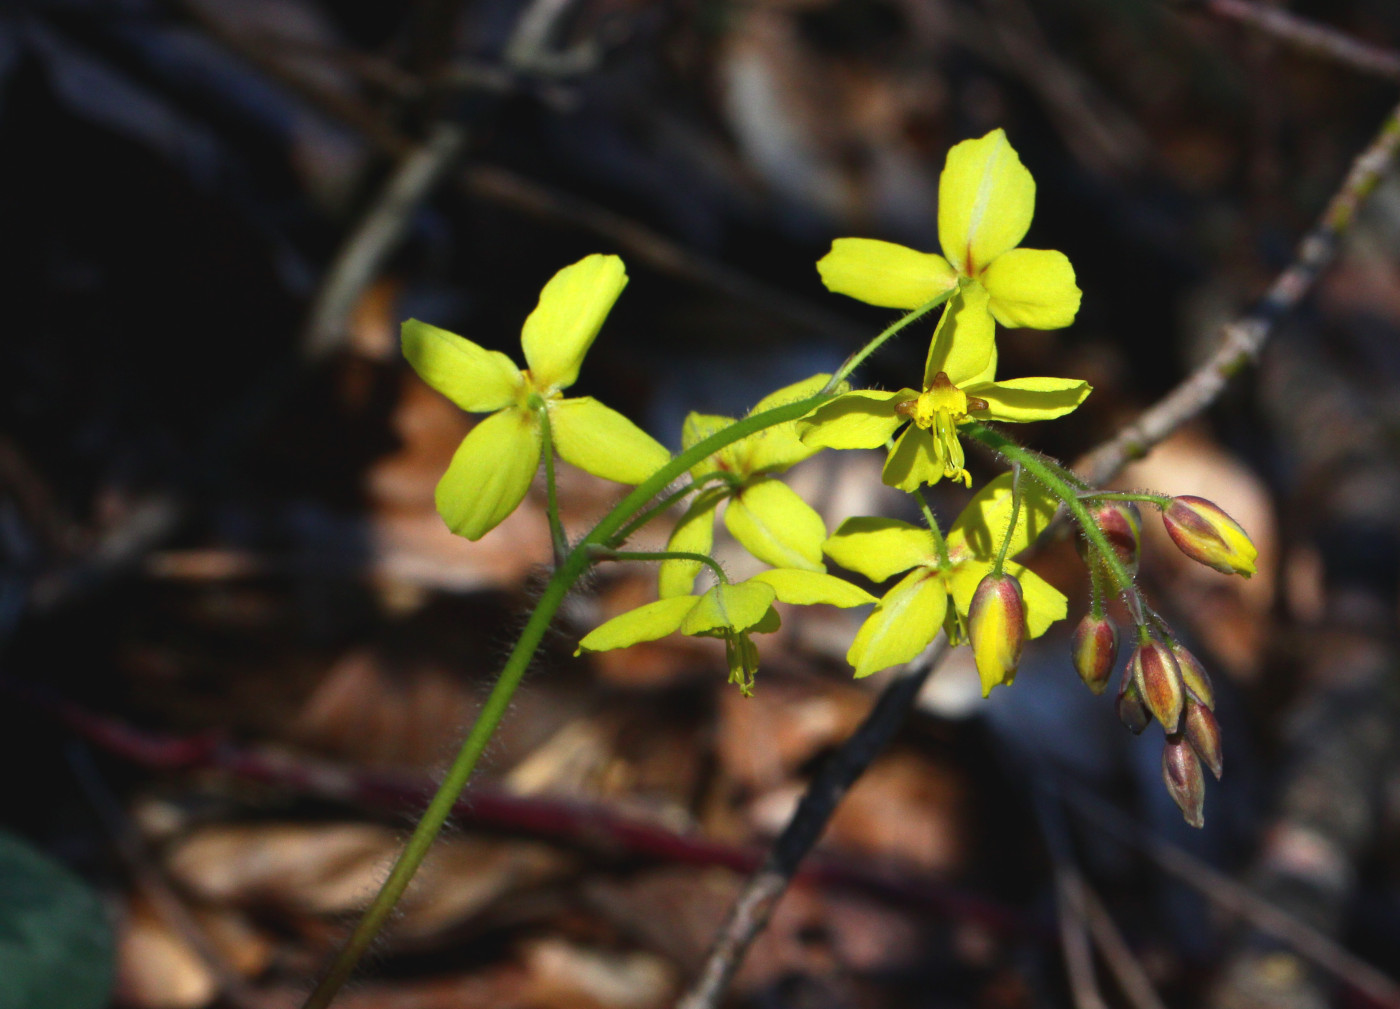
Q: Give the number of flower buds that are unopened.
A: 9